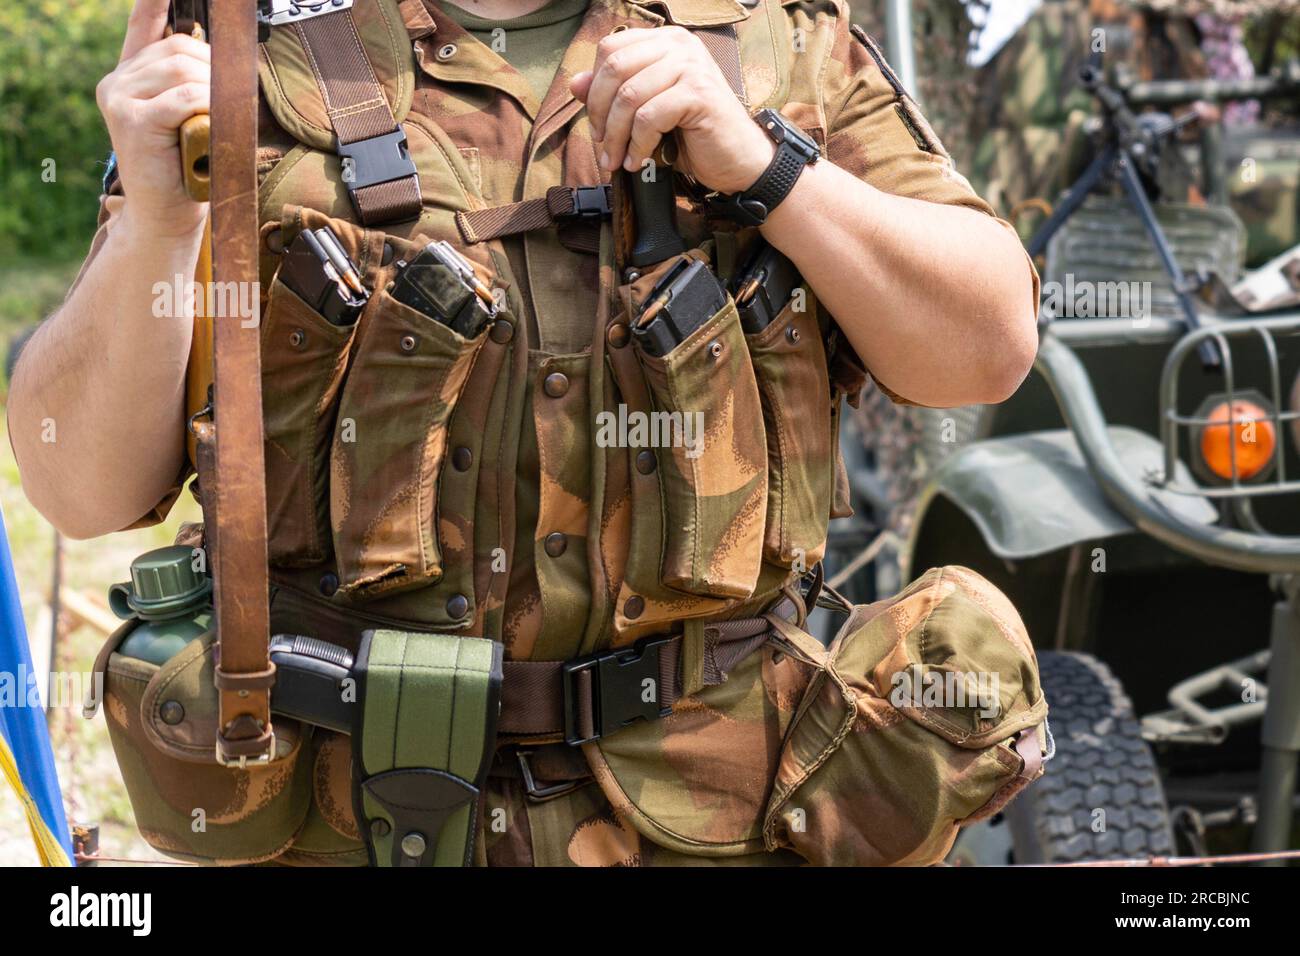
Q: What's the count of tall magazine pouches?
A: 4